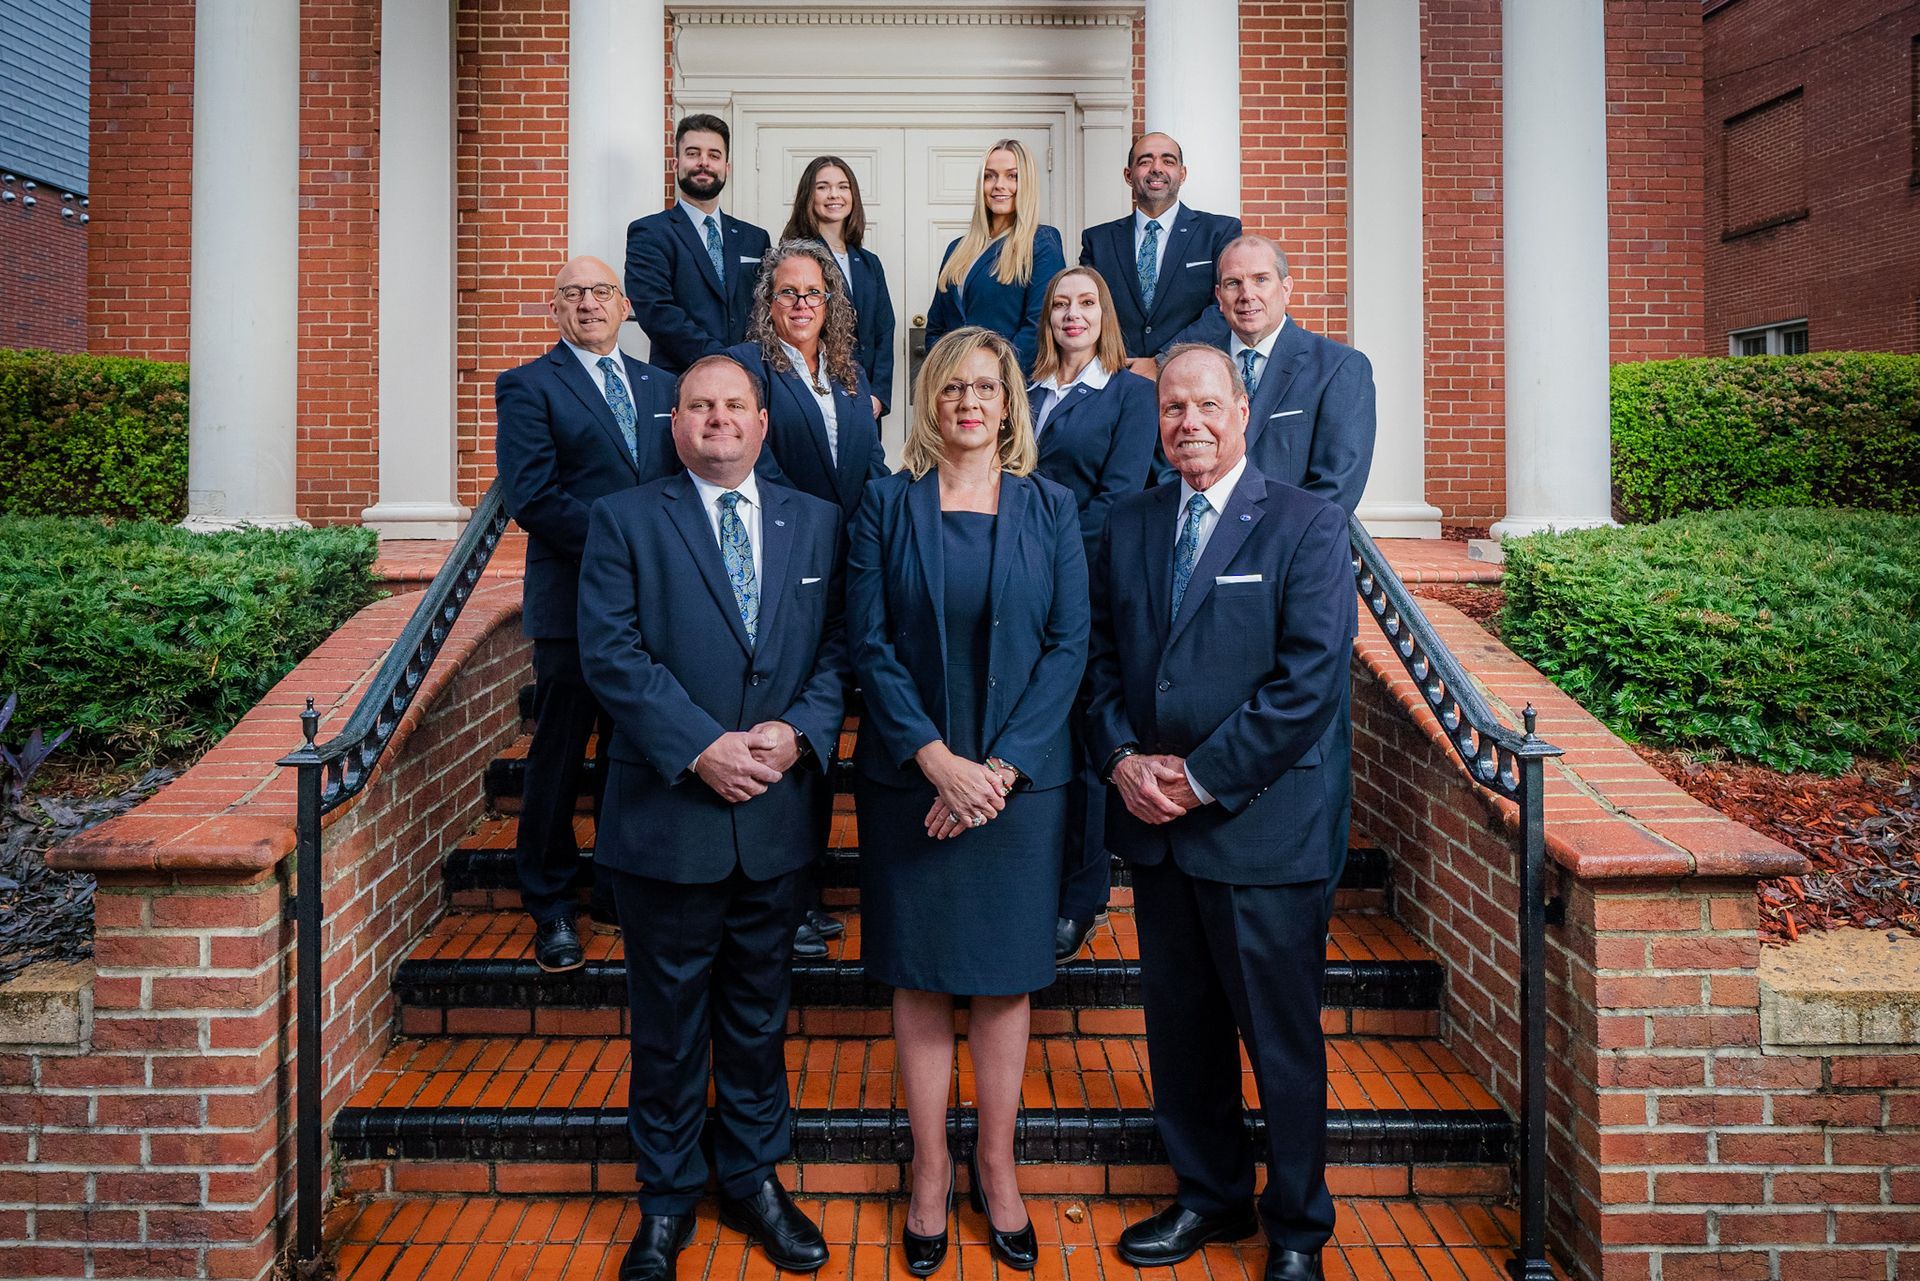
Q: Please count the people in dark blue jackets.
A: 11